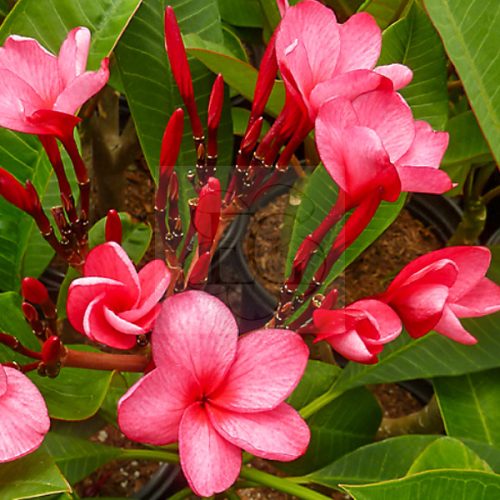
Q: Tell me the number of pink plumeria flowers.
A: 8